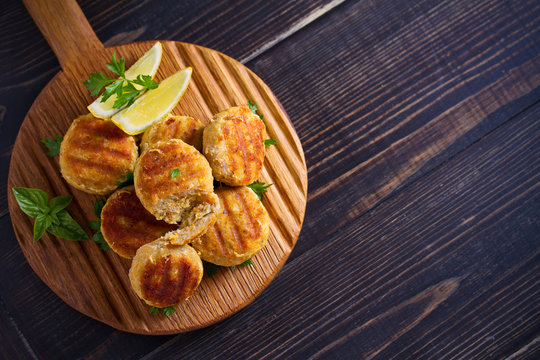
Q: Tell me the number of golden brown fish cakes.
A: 7